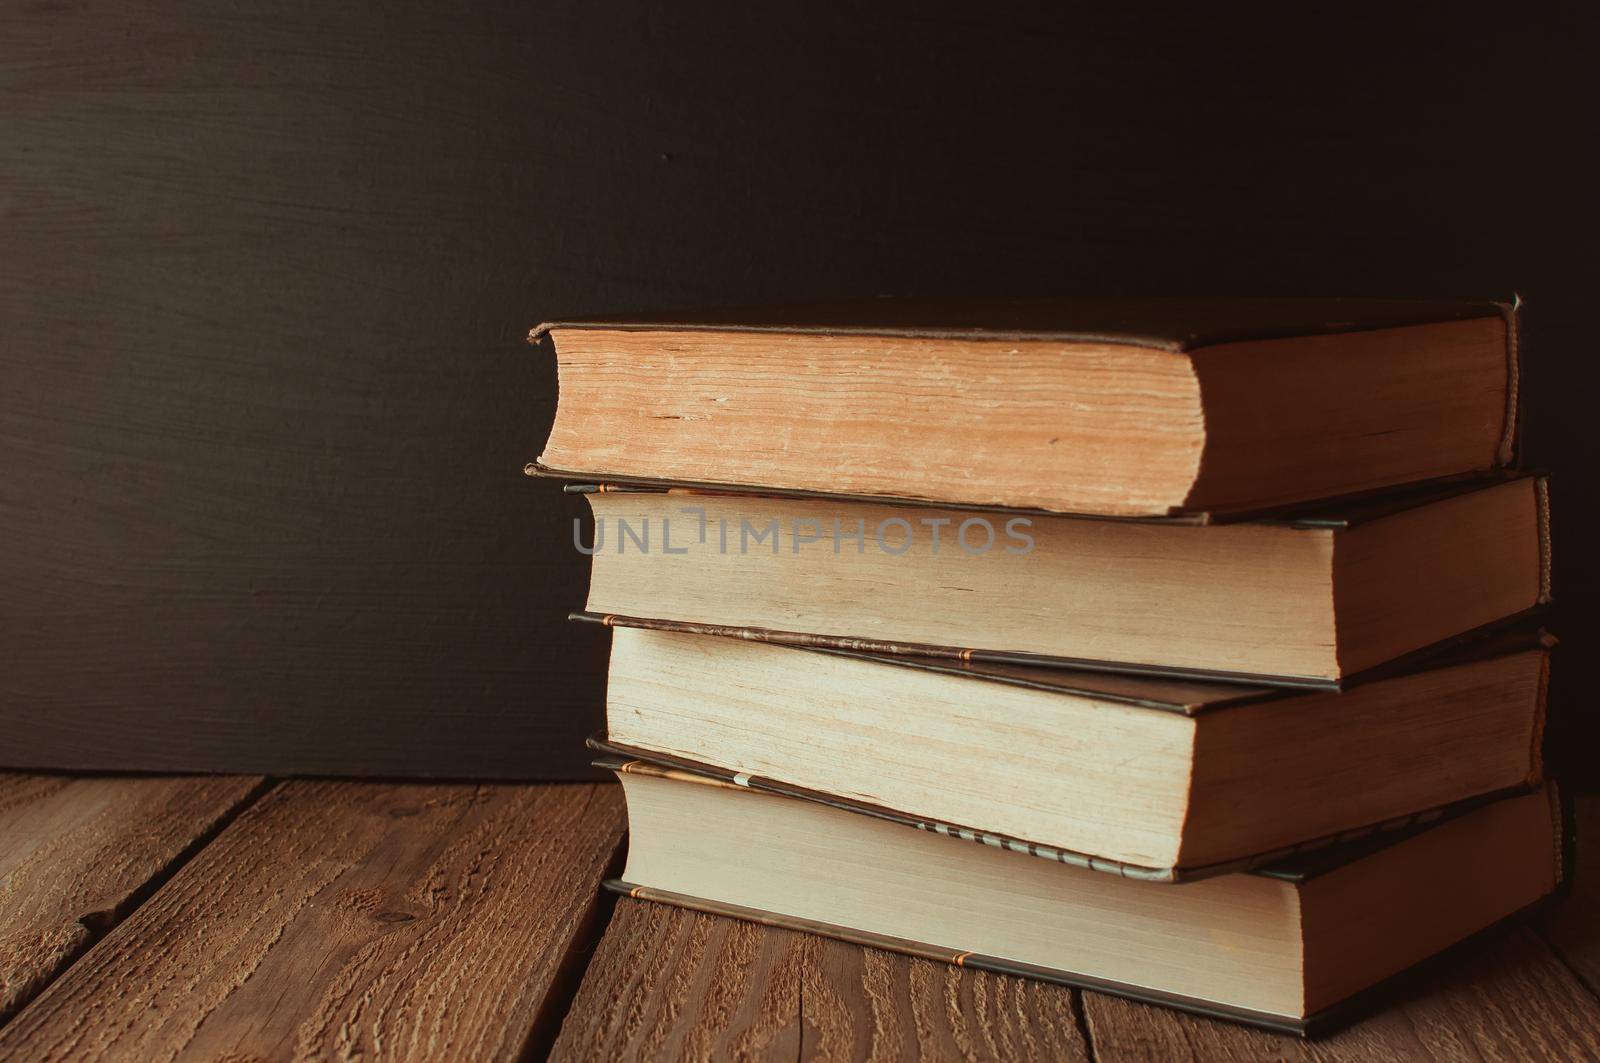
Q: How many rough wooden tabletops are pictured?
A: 1